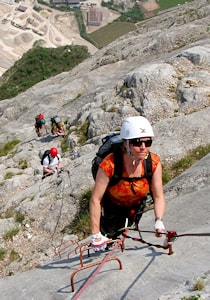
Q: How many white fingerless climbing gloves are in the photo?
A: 2